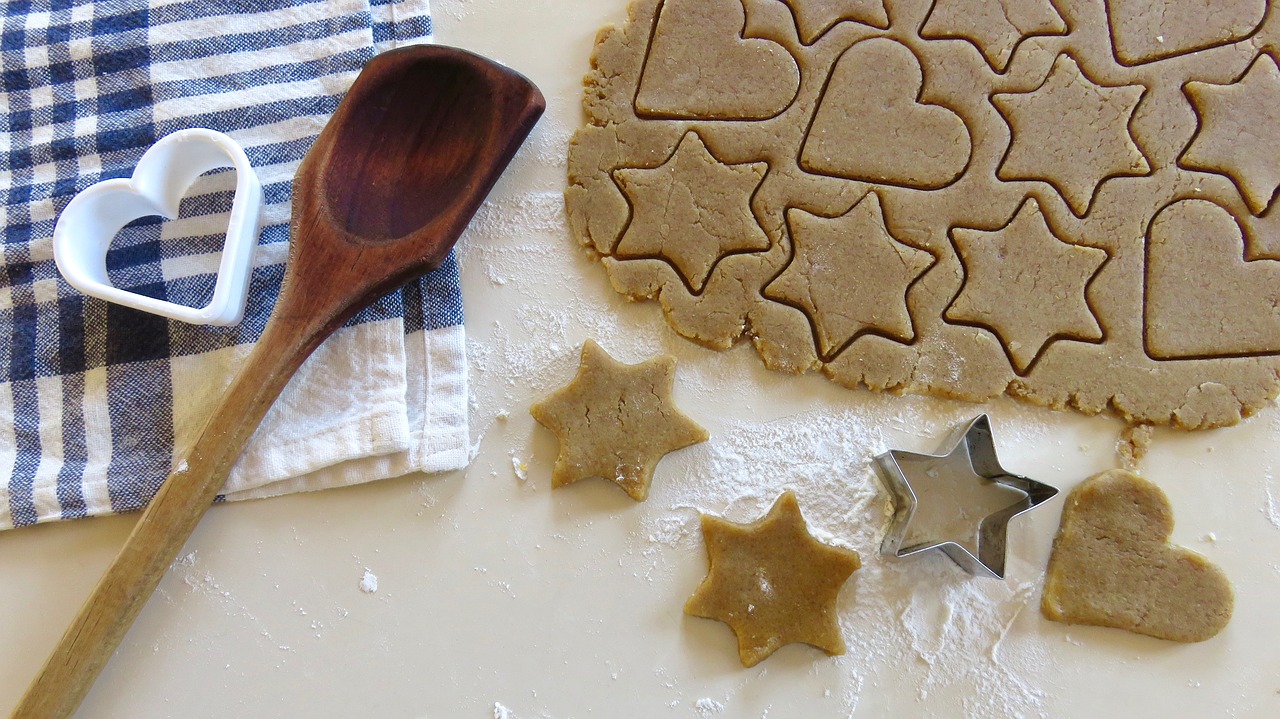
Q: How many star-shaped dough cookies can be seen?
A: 9